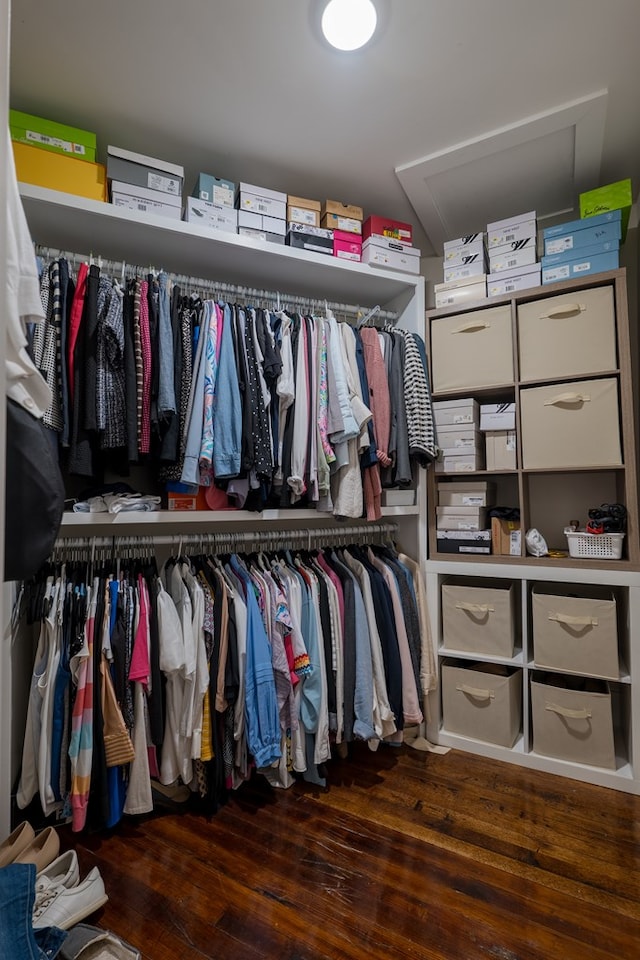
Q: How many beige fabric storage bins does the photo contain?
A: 7